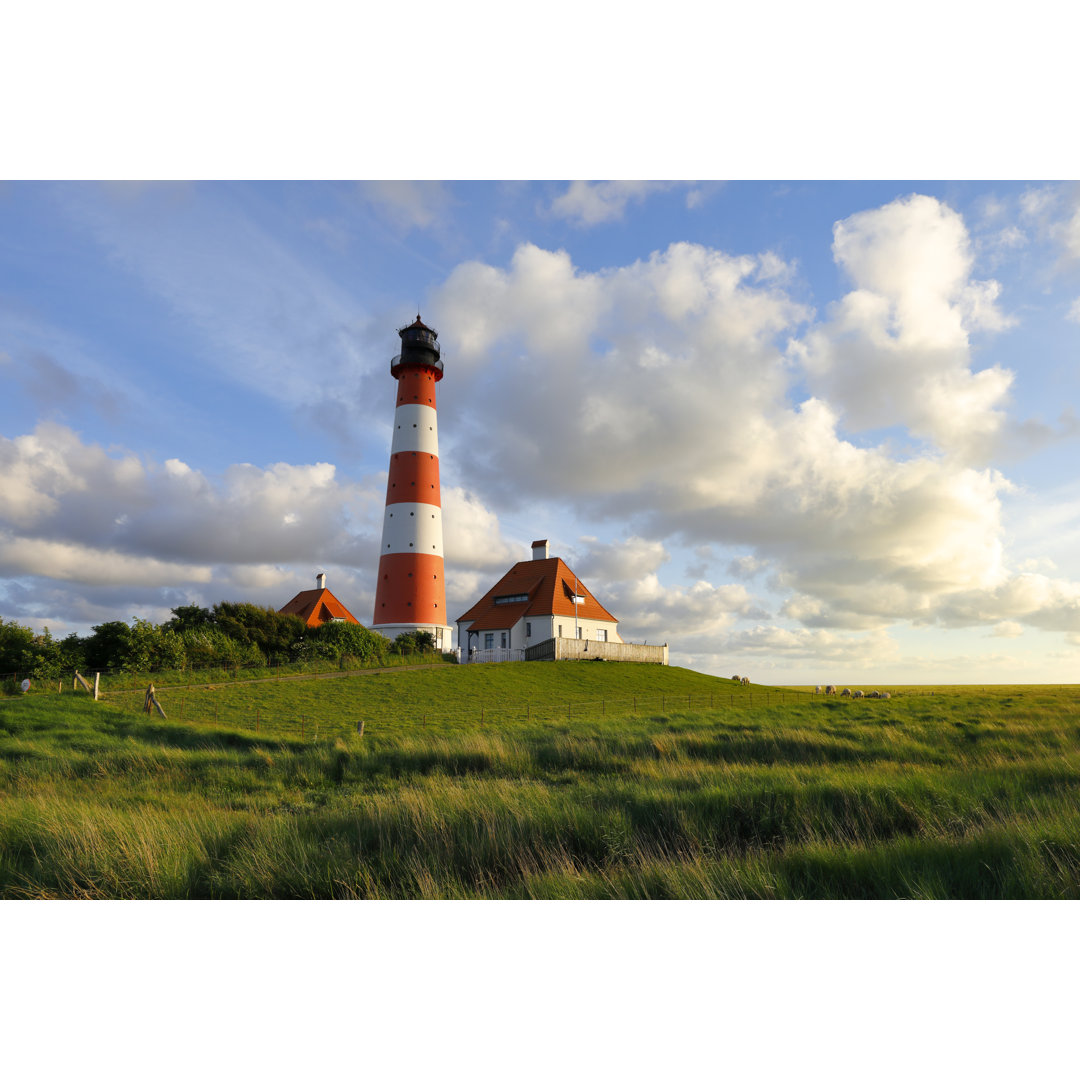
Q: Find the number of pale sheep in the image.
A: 8